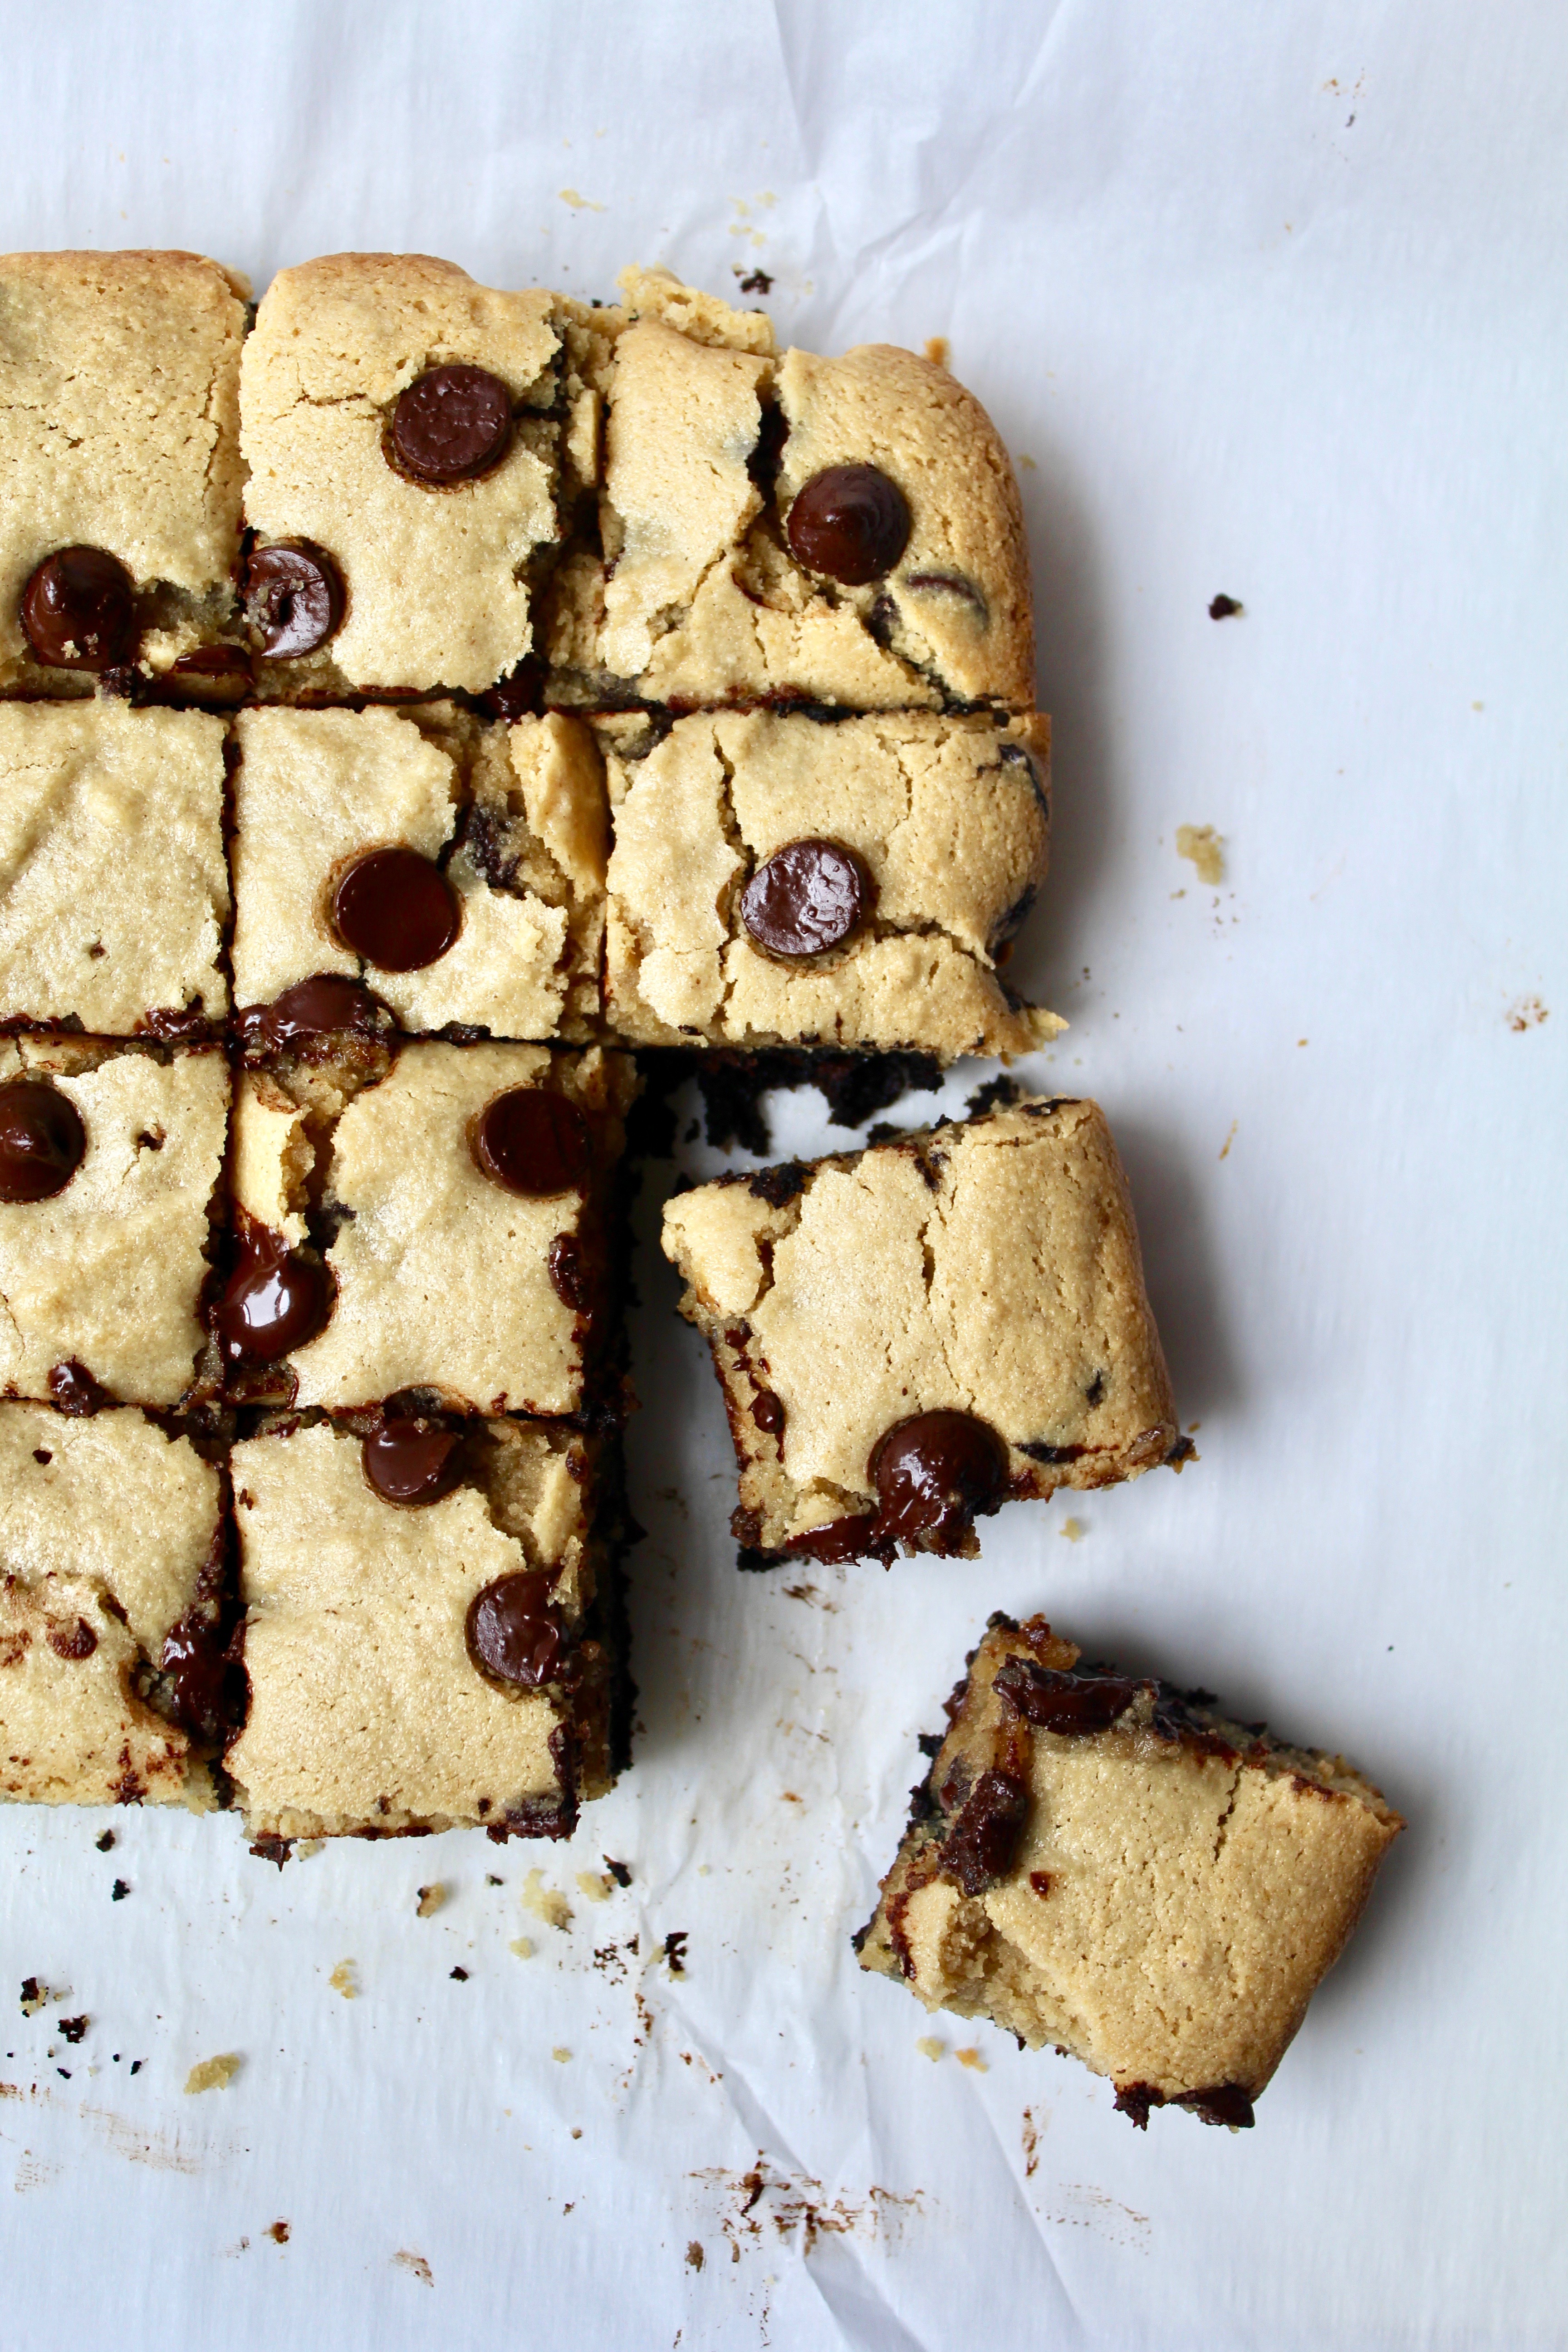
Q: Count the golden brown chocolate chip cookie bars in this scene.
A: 12